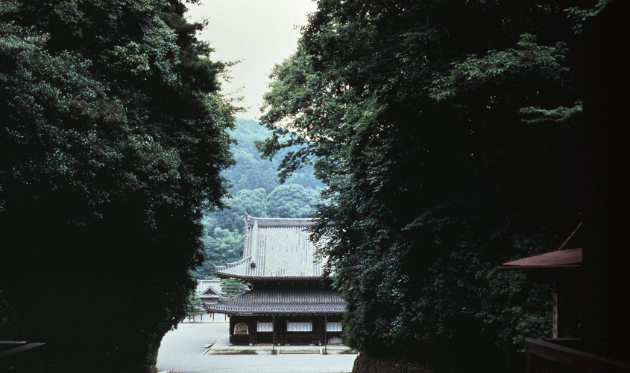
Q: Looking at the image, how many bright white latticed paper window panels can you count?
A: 3